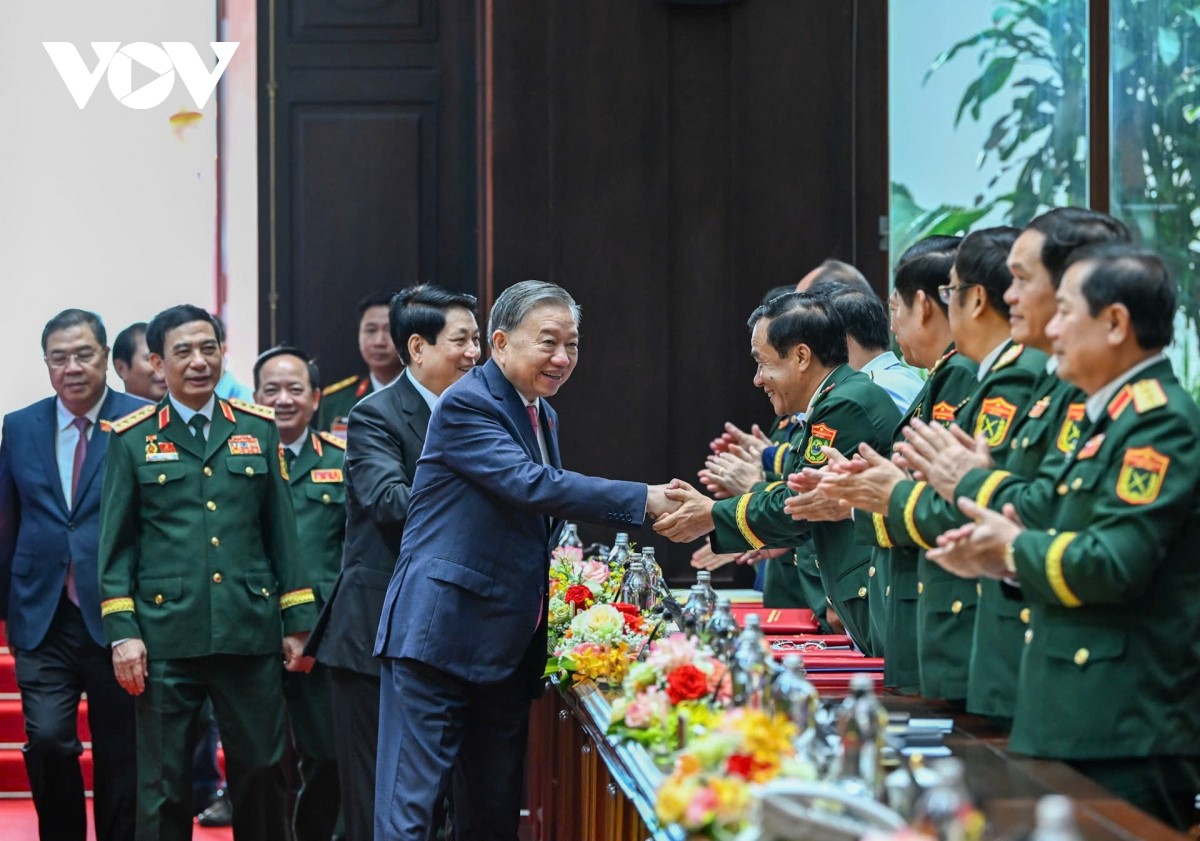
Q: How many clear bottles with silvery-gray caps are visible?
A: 13